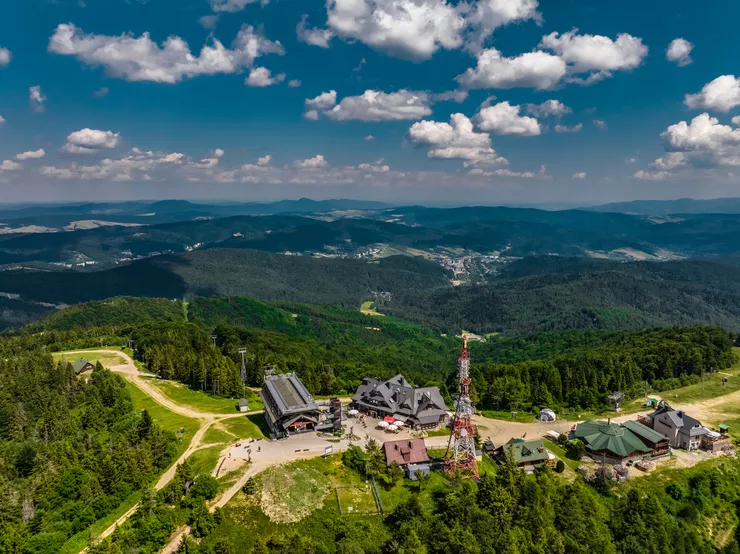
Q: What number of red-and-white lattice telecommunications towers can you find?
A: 1